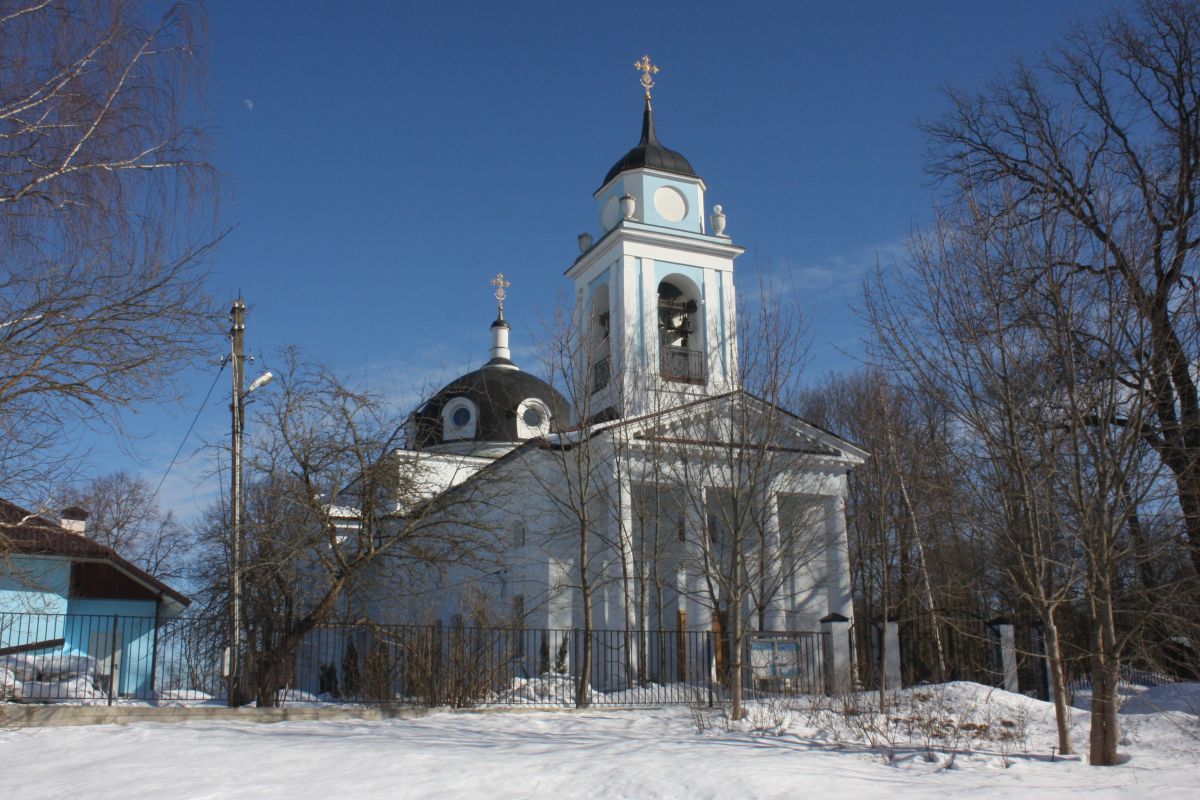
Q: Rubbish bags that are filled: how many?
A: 0